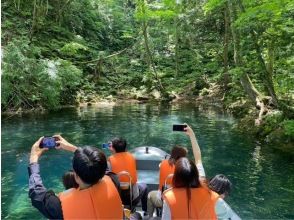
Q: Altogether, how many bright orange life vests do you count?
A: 4